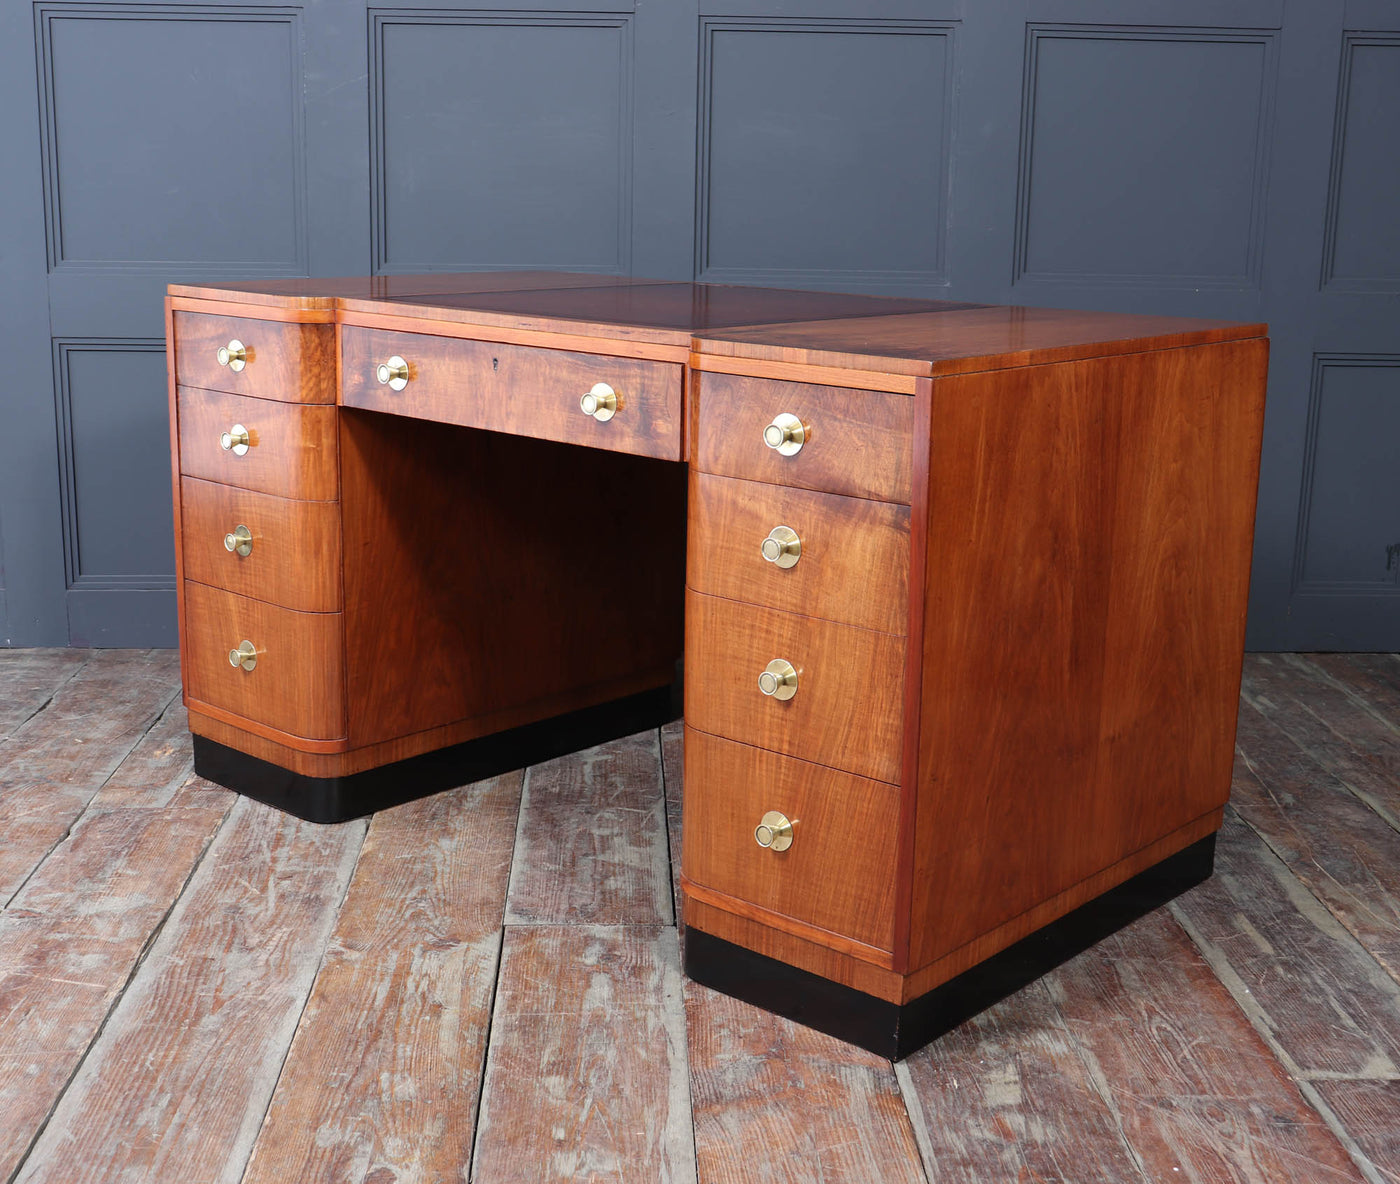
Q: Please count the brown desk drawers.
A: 9